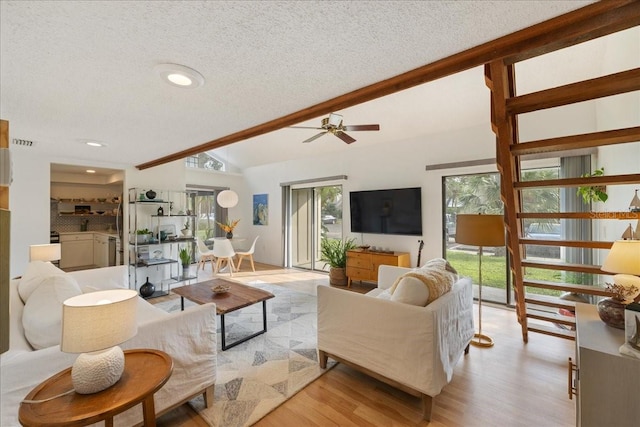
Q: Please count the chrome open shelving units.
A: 1